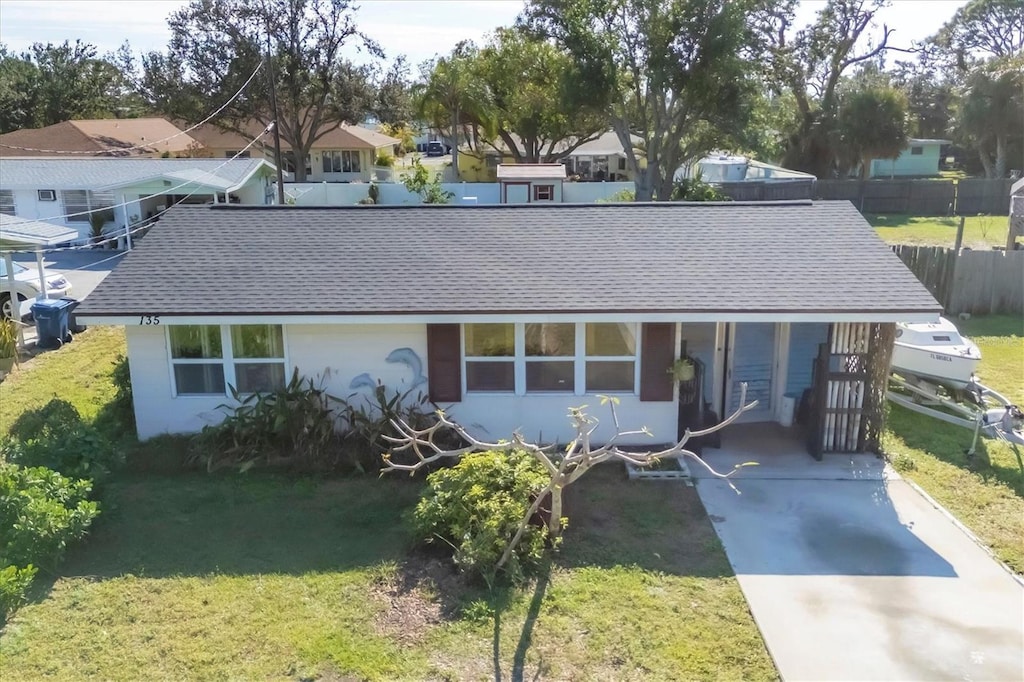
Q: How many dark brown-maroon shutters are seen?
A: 2